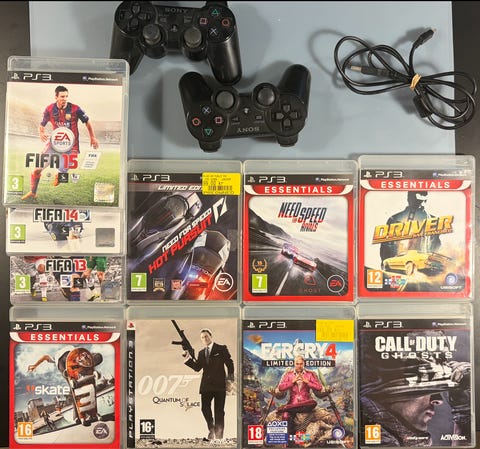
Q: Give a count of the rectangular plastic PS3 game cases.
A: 10